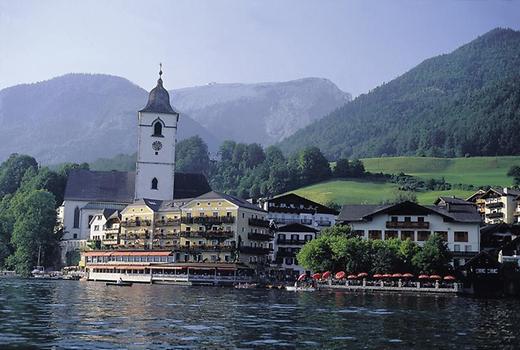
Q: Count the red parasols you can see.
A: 13